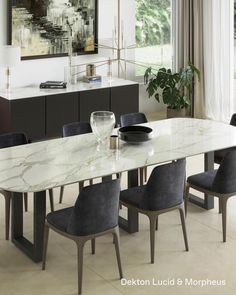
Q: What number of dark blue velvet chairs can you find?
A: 7